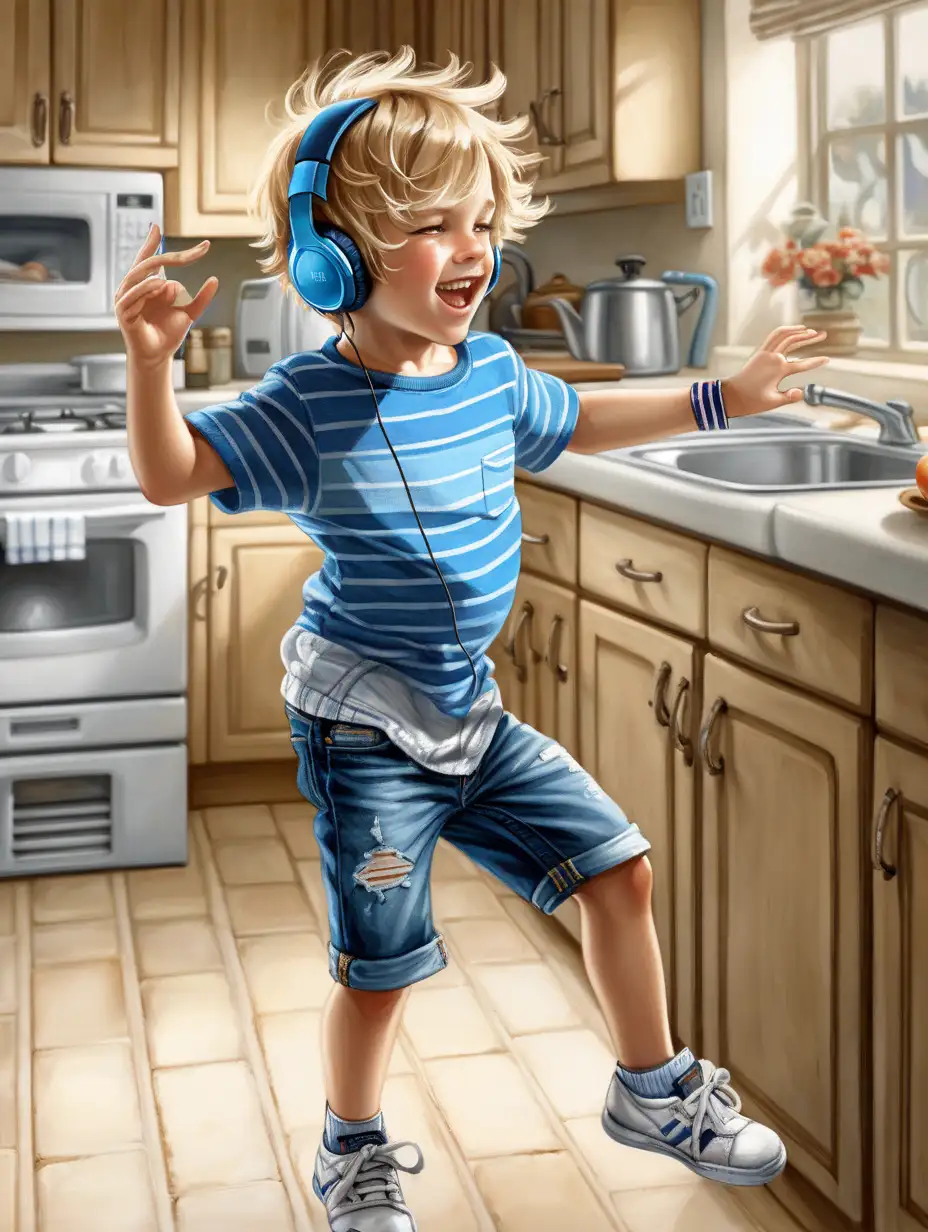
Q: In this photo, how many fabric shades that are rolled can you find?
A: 1